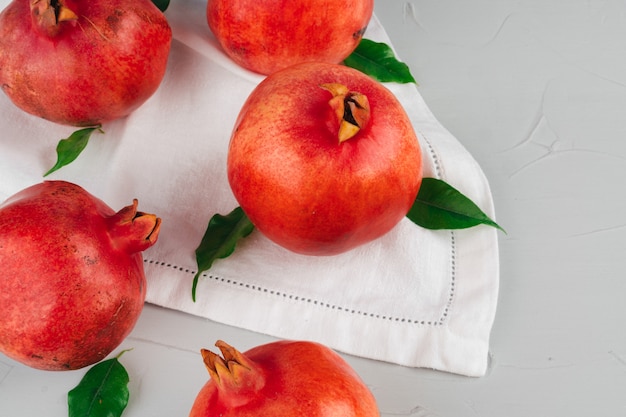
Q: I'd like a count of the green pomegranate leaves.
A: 6